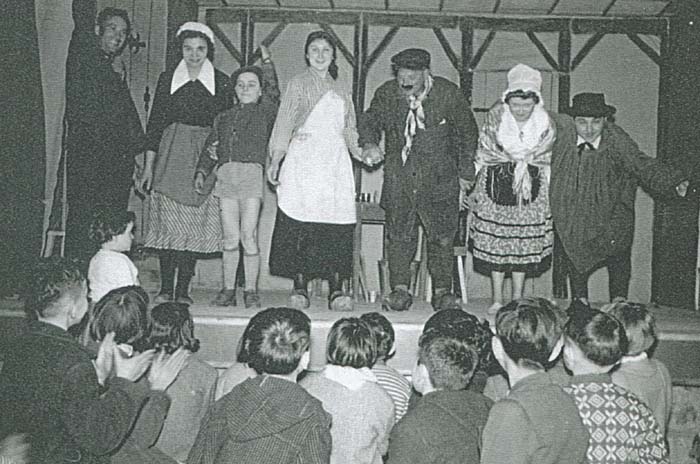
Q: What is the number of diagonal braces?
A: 9